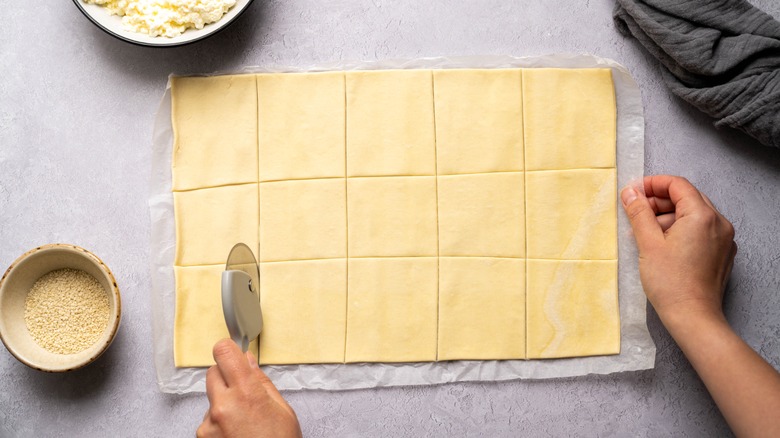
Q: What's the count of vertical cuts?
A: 4